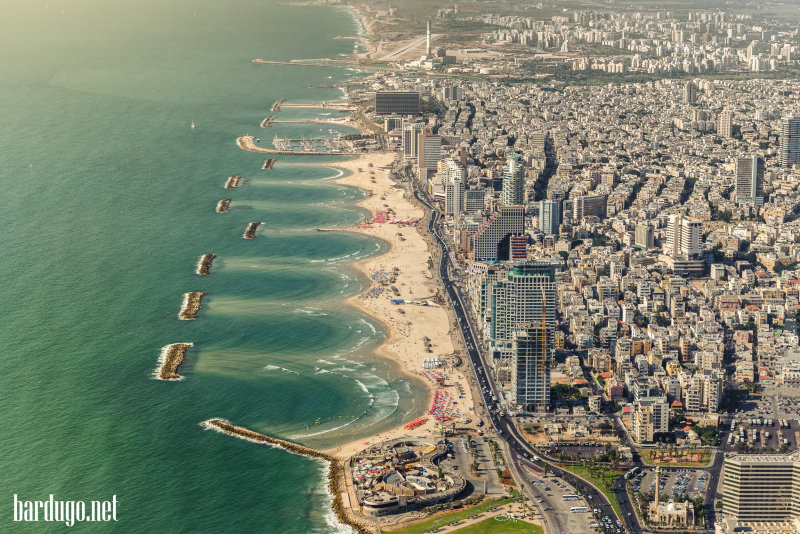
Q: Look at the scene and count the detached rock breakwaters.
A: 7